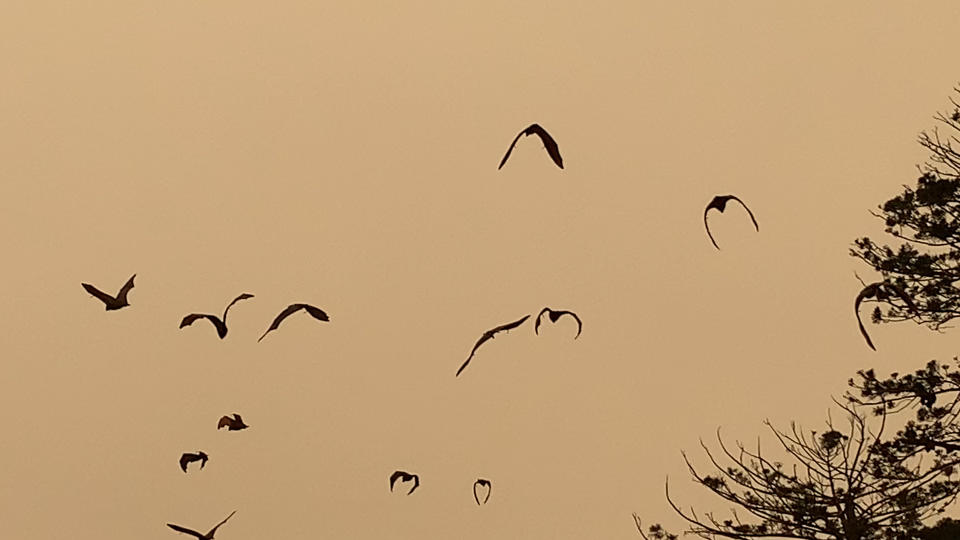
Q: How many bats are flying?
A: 13